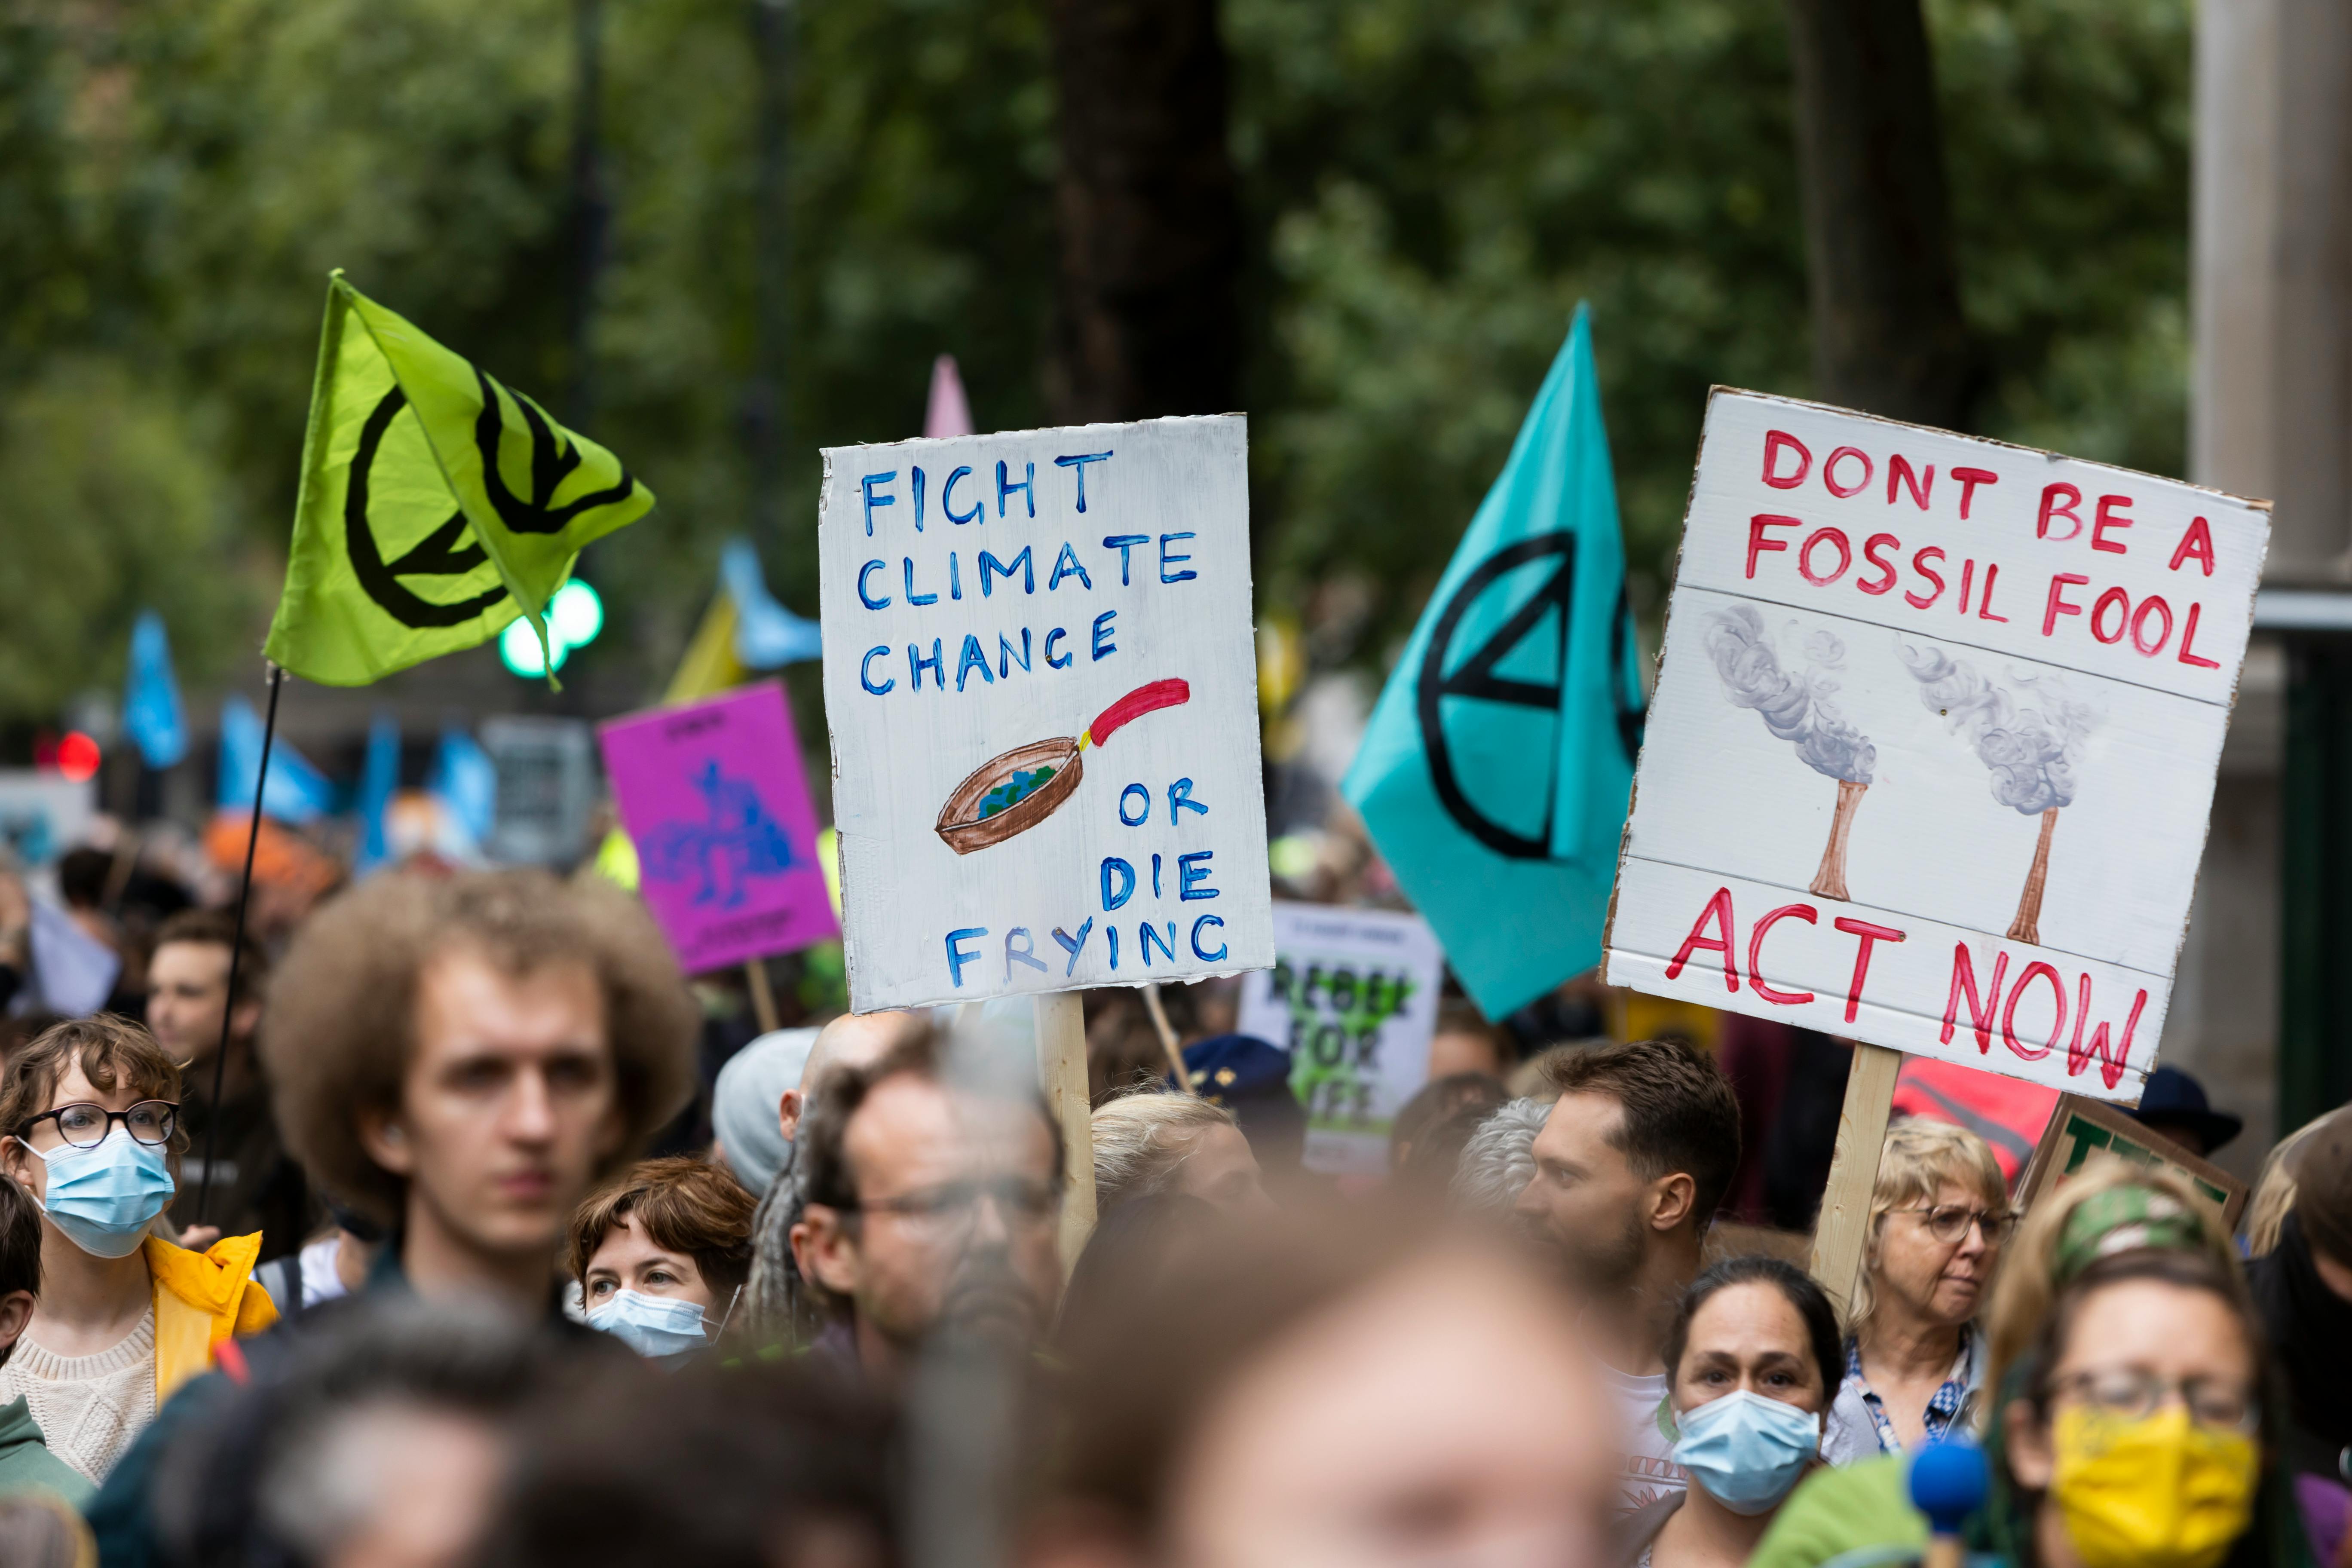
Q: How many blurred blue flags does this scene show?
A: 5